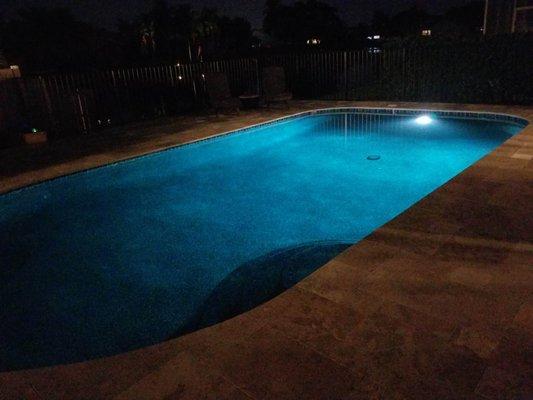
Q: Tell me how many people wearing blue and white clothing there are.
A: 0